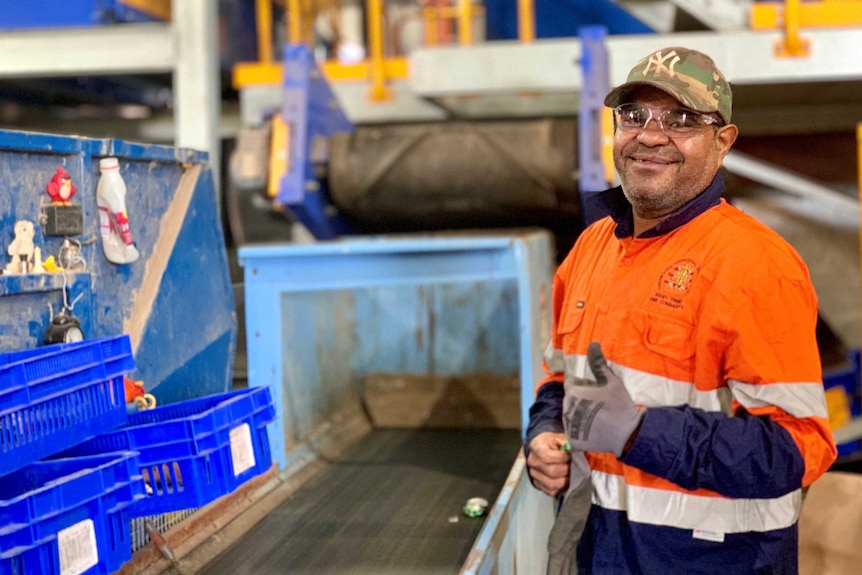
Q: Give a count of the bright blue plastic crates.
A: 3